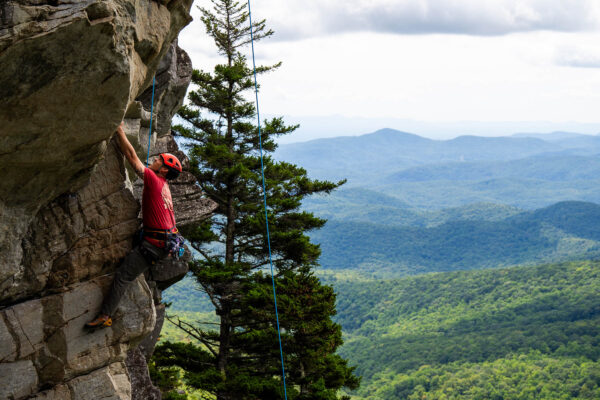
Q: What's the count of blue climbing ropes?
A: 2